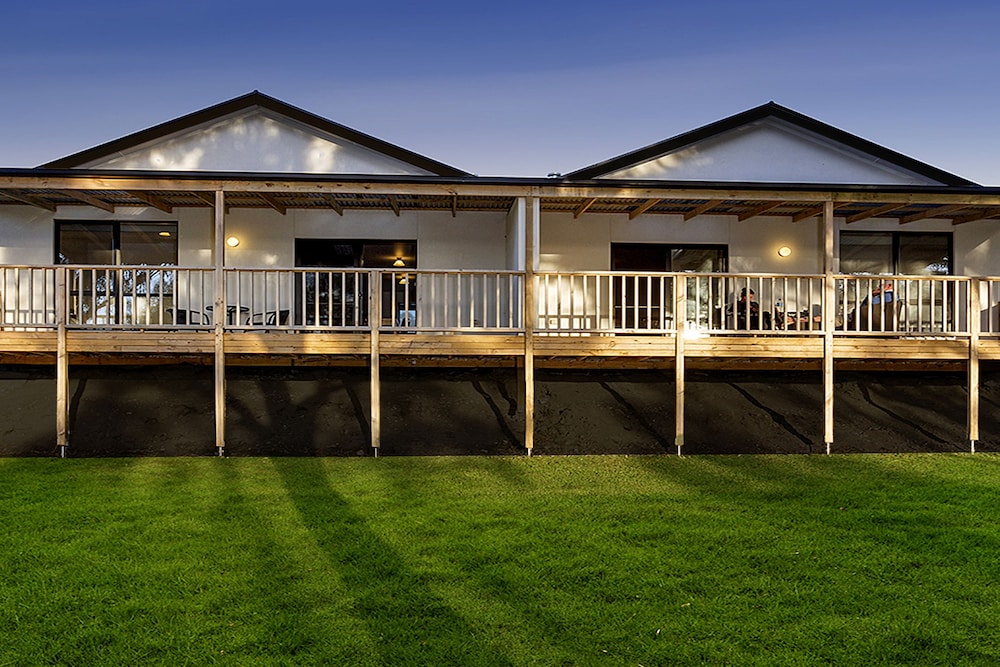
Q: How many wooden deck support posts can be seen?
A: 7